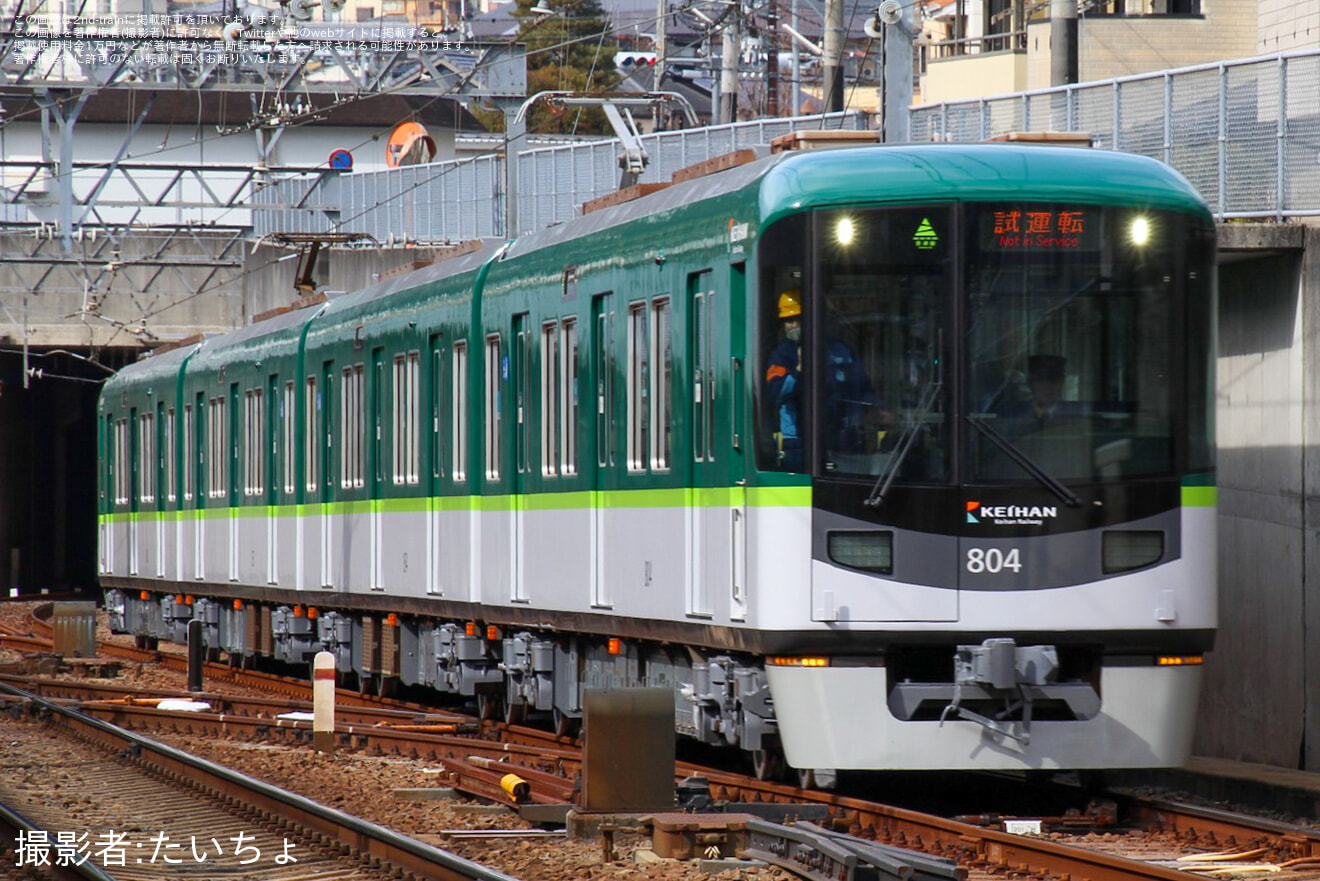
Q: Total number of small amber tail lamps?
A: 2